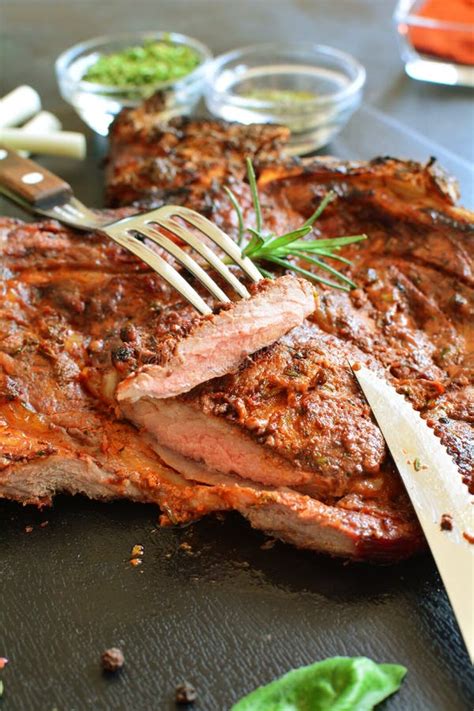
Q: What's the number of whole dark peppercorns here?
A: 2